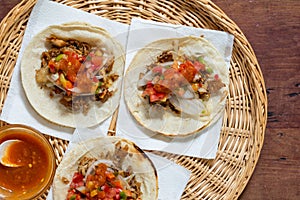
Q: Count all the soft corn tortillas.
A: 3